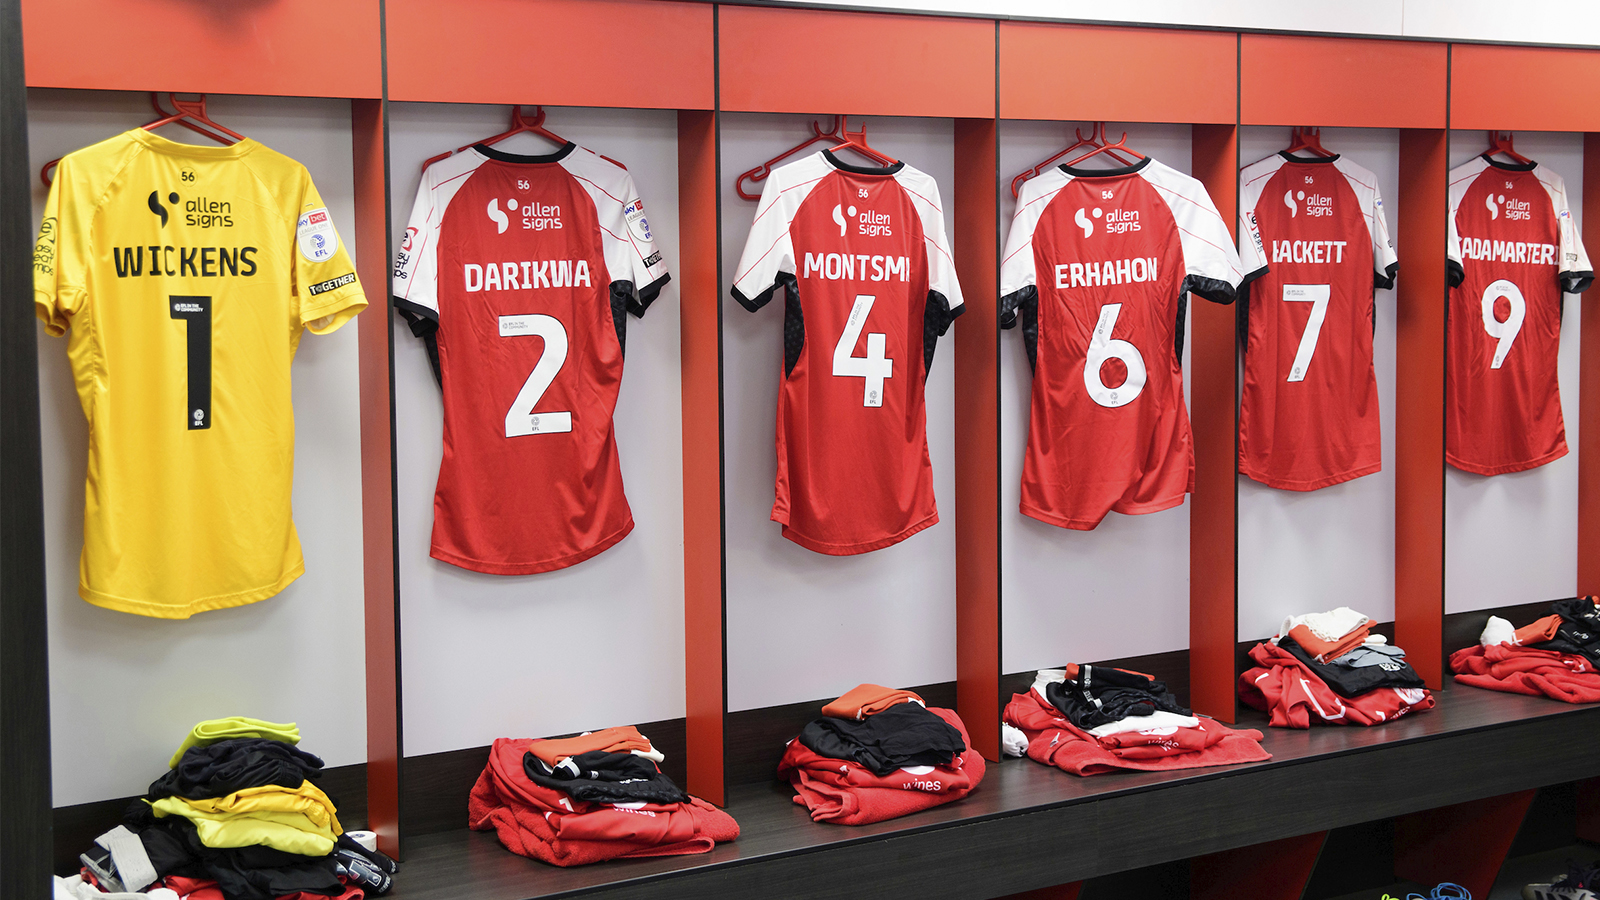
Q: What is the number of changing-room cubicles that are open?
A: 6